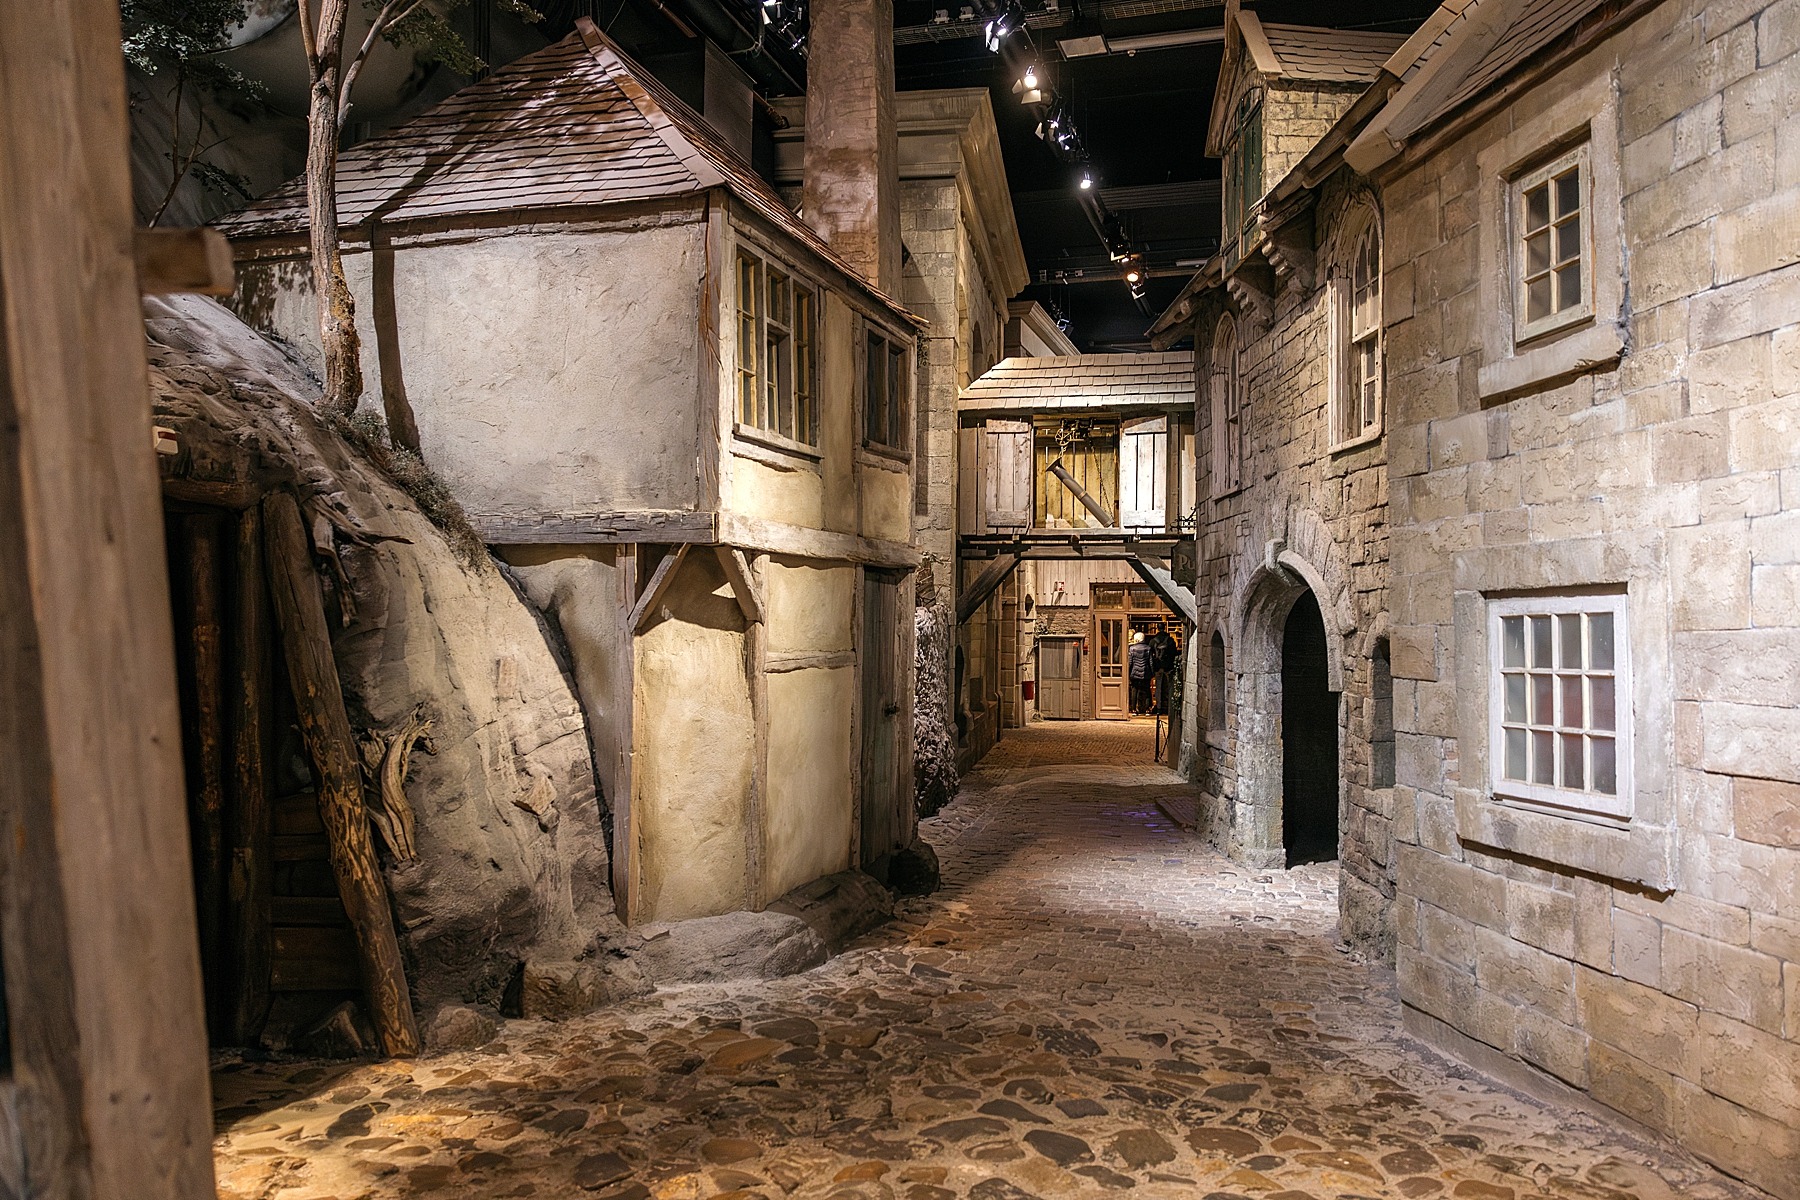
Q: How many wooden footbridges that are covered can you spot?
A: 1